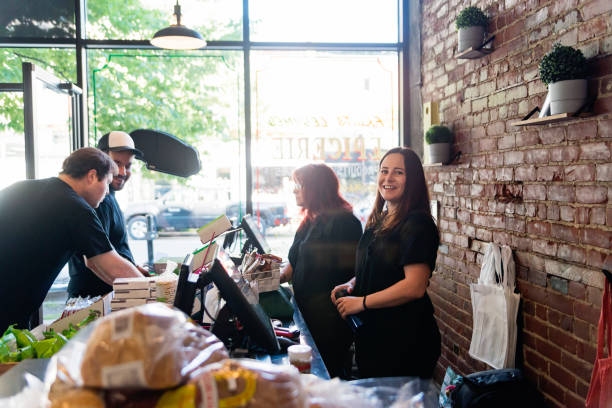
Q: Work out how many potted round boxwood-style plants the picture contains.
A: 3